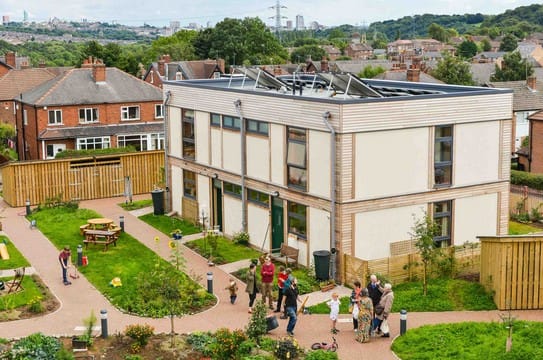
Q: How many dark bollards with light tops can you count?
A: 6